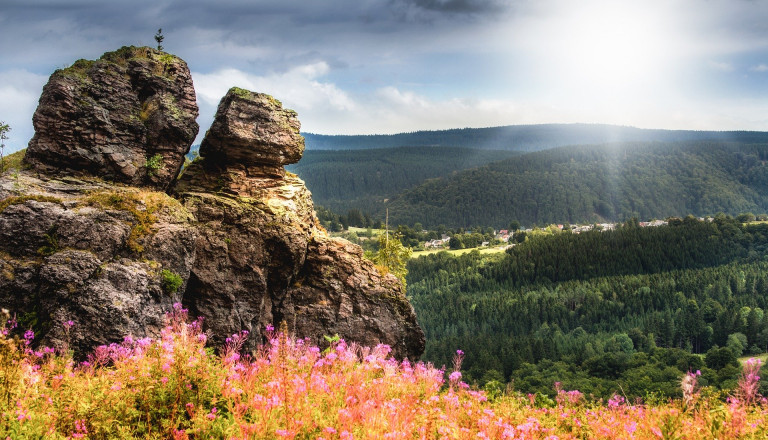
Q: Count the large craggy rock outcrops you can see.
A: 2